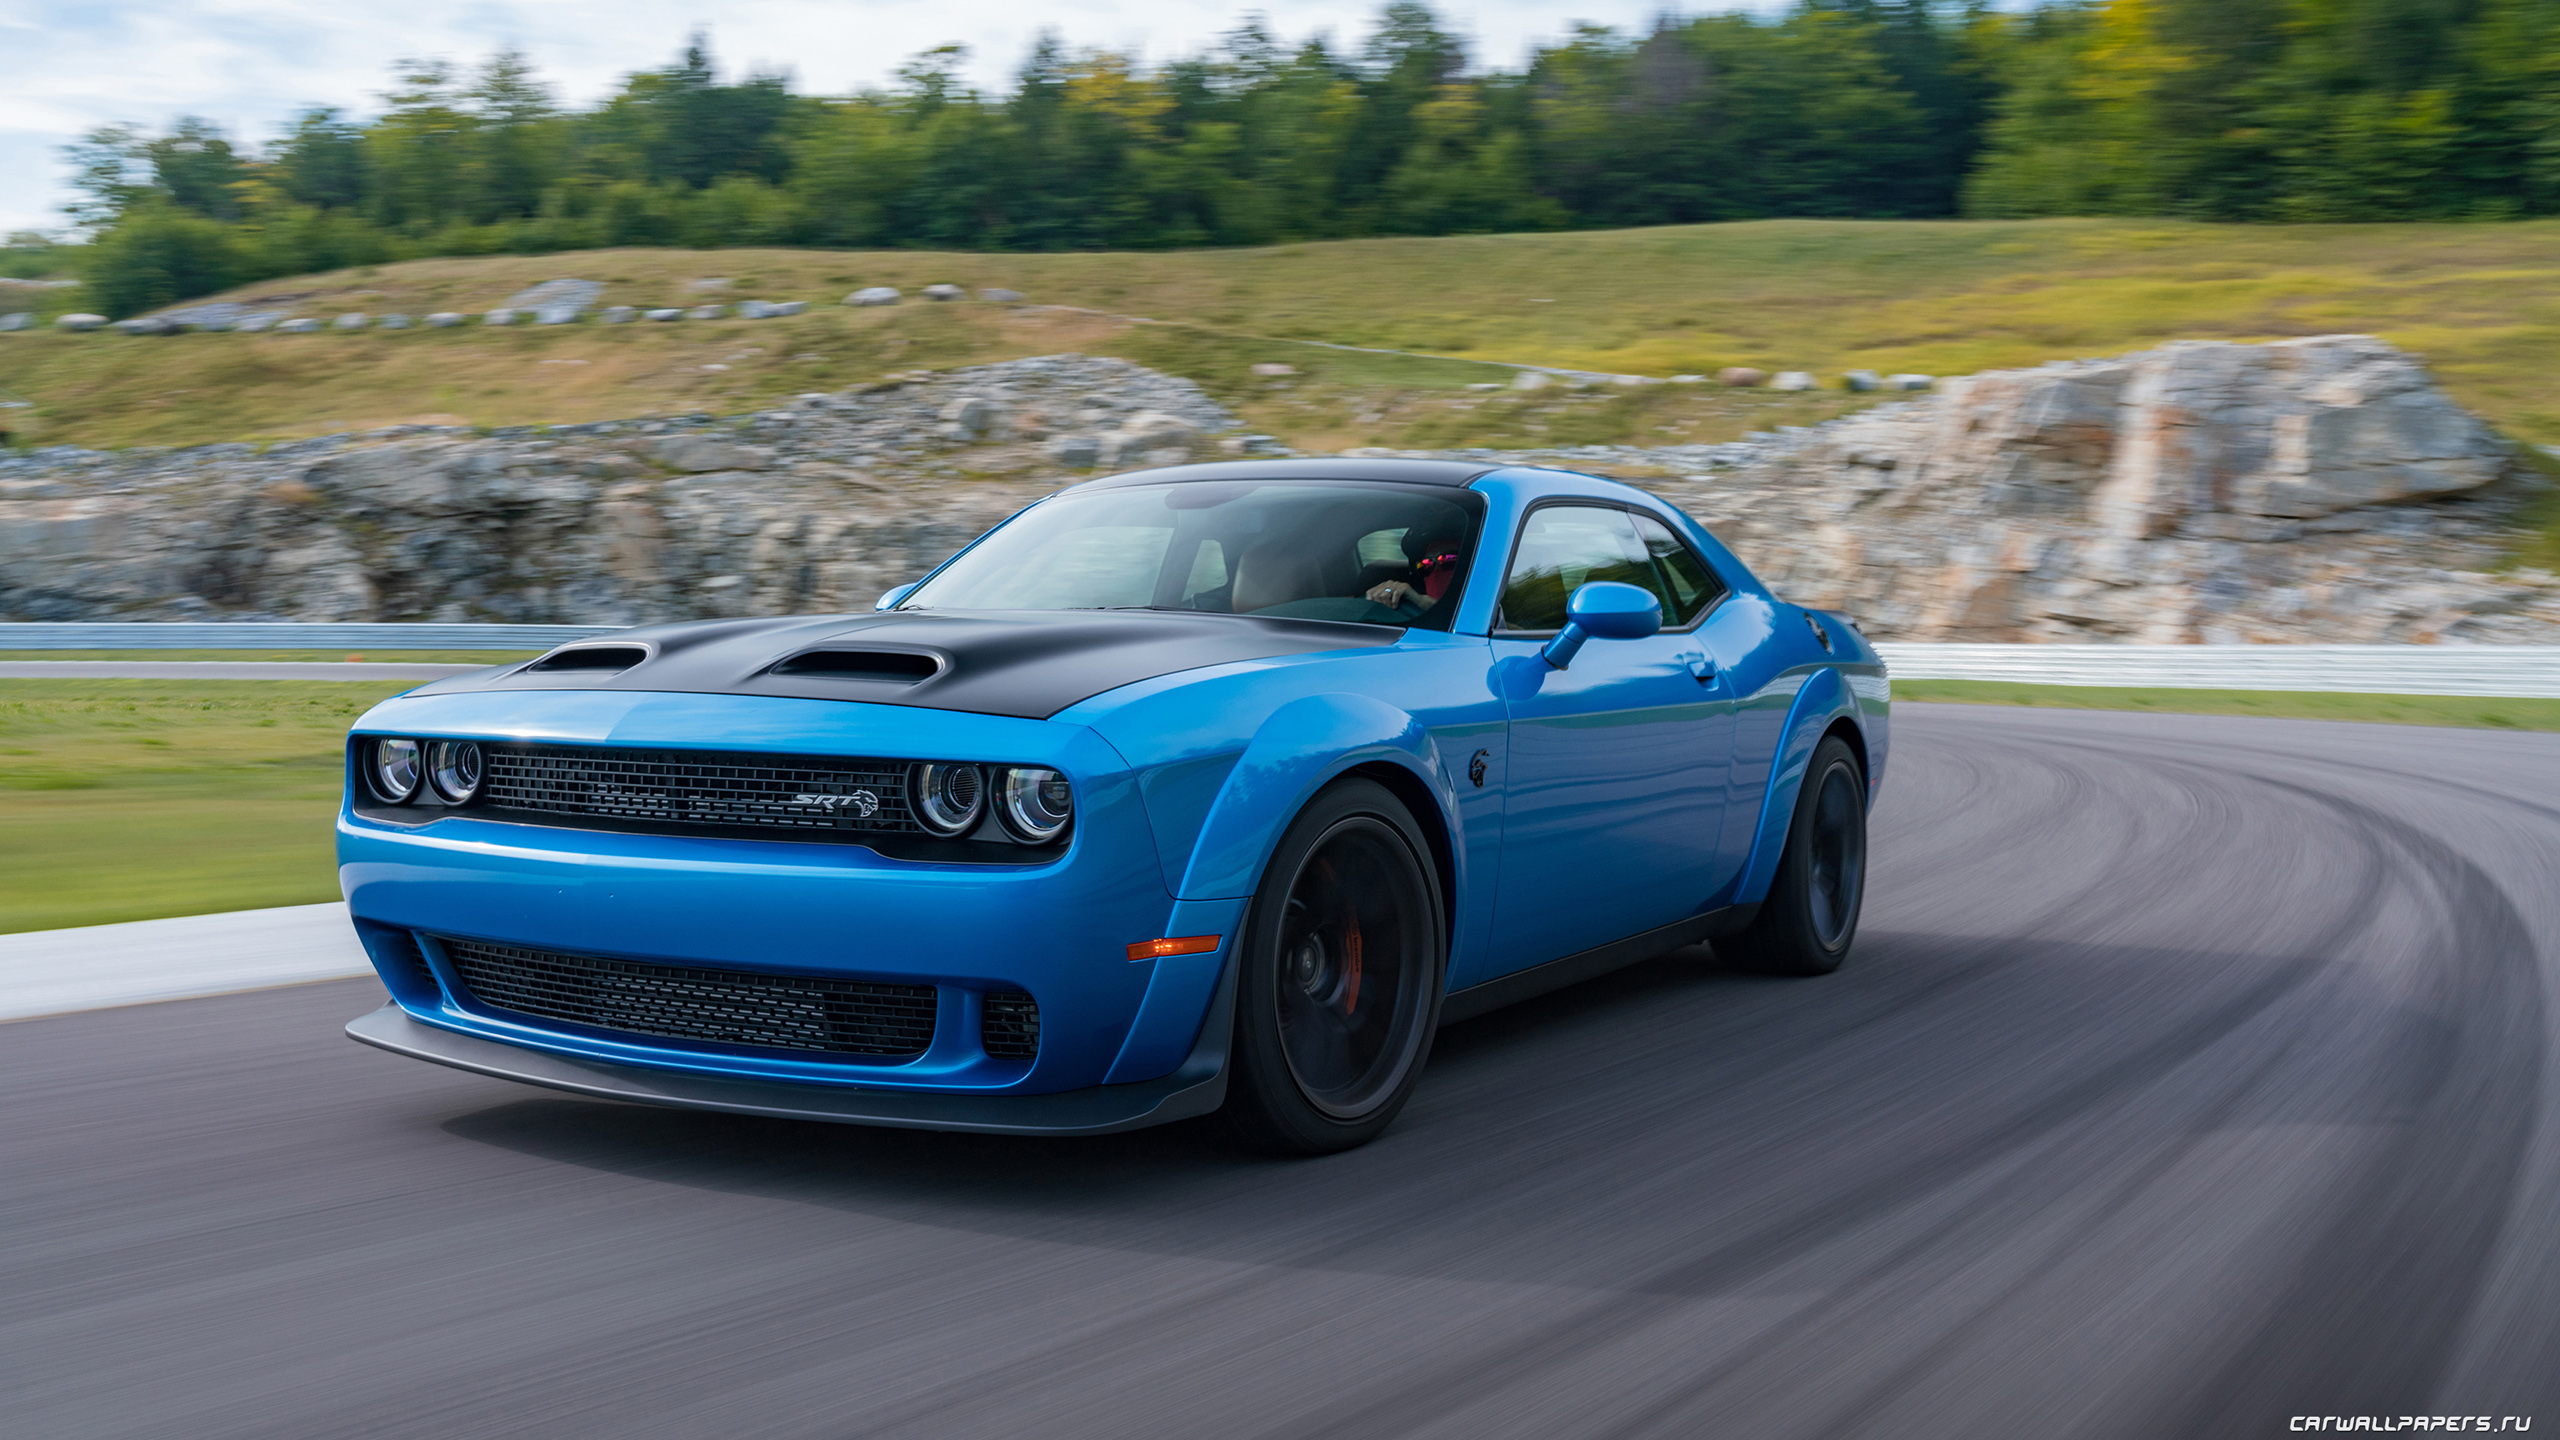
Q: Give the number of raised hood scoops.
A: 2